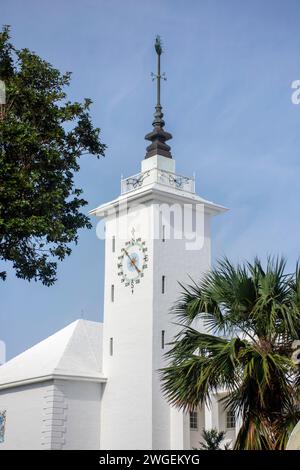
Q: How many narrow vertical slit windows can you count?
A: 6